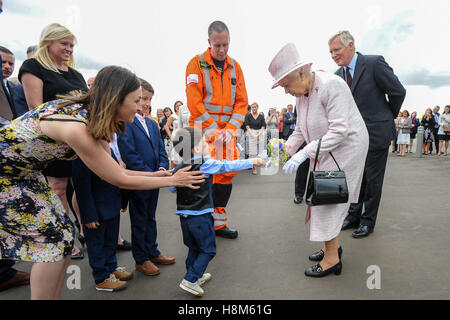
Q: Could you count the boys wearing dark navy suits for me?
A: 2